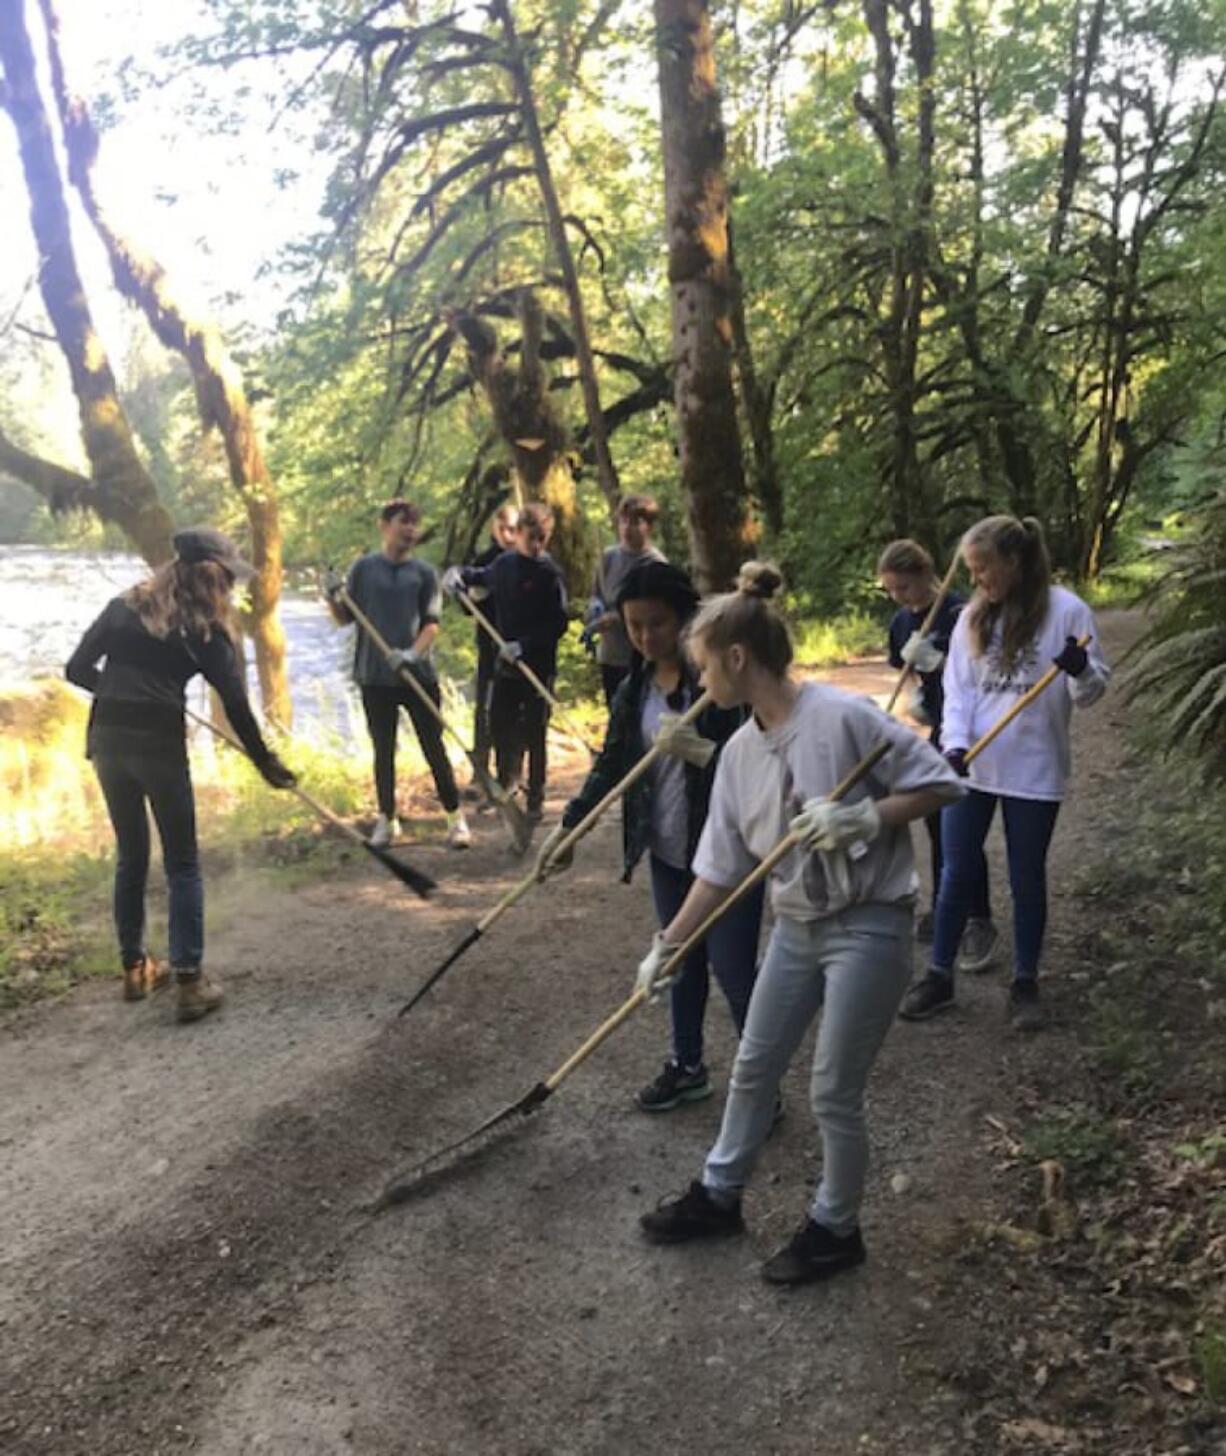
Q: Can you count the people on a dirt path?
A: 9